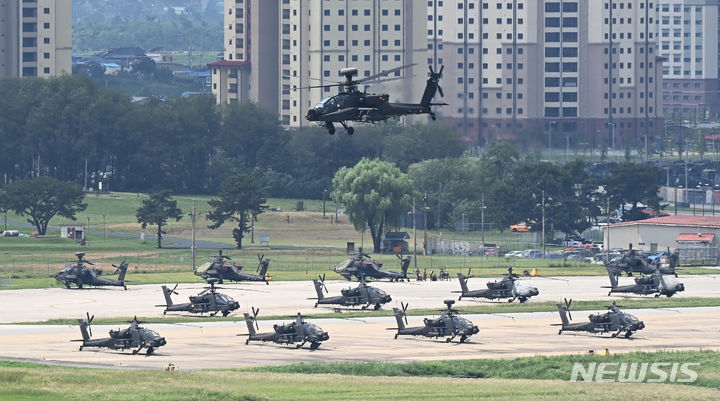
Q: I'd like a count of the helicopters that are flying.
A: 1